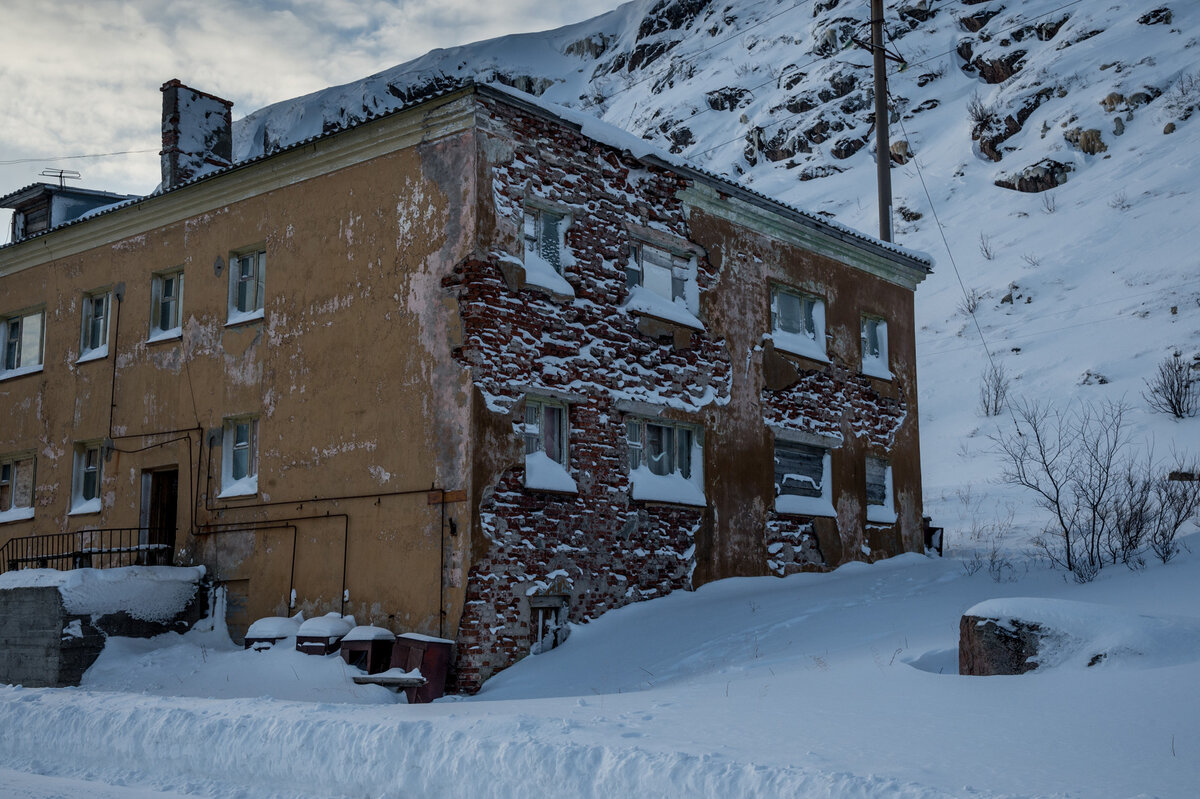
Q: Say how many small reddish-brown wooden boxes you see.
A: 4